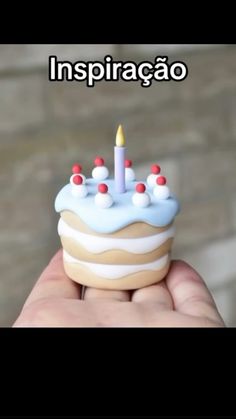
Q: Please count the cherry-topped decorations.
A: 8